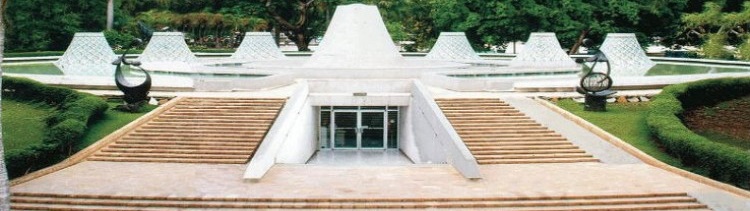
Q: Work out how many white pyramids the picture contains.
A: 7